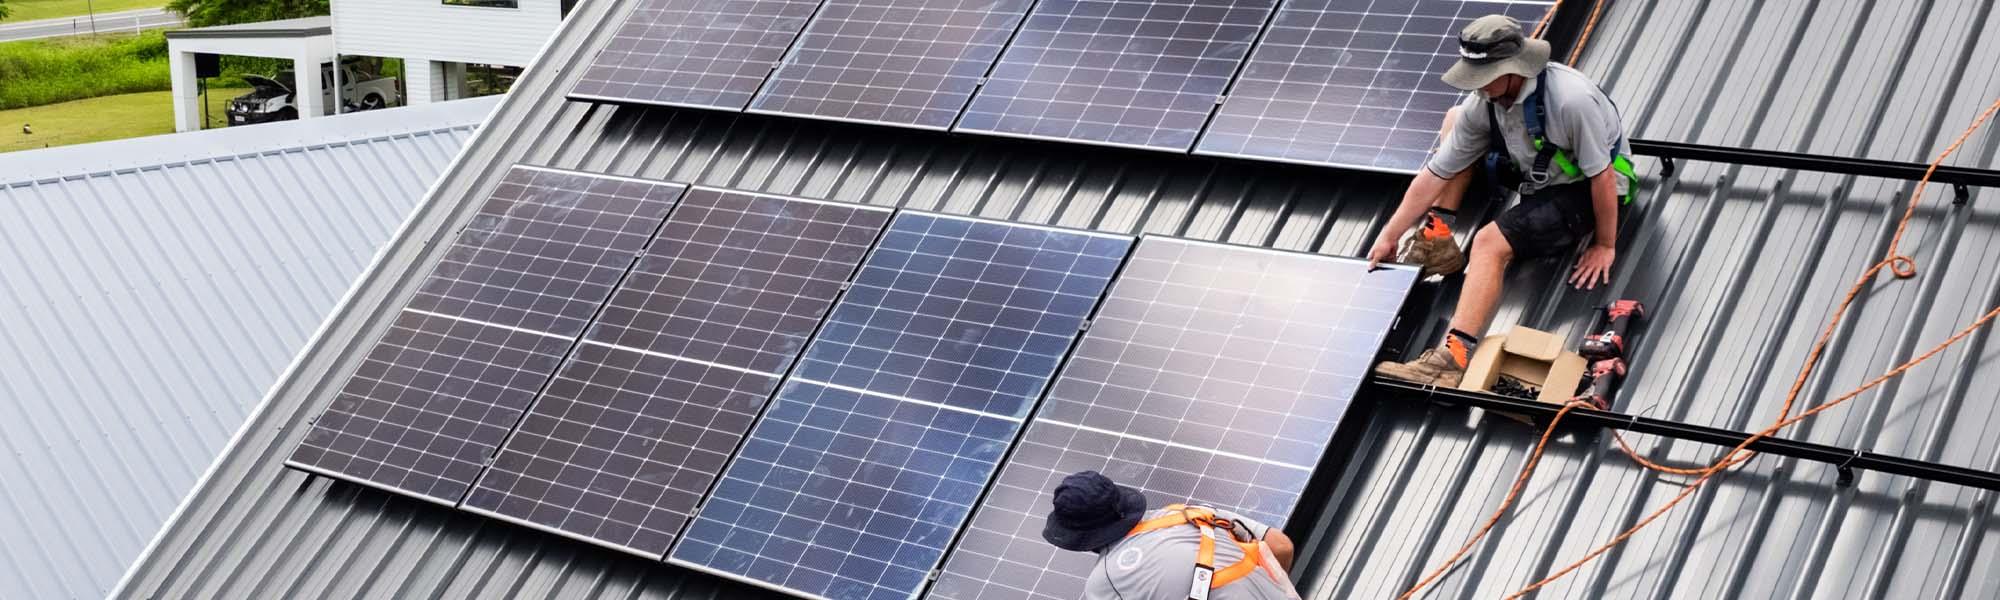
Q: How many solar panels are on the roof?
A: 8